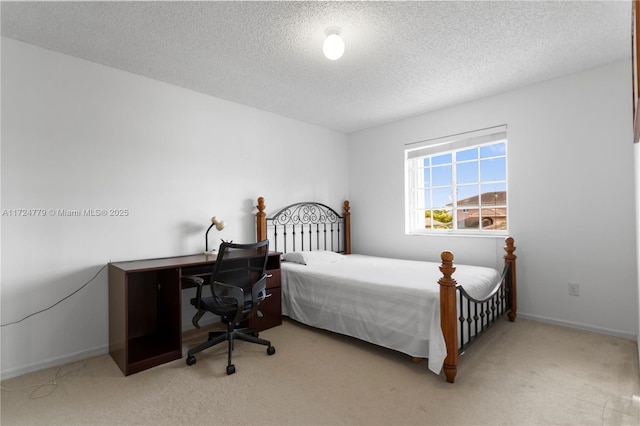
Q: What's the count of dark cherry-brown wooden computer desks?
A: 1